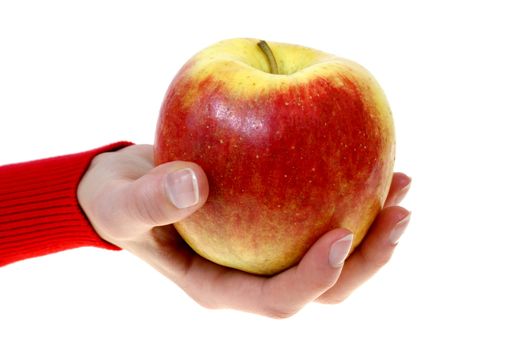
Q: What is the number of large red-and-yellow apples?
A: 1